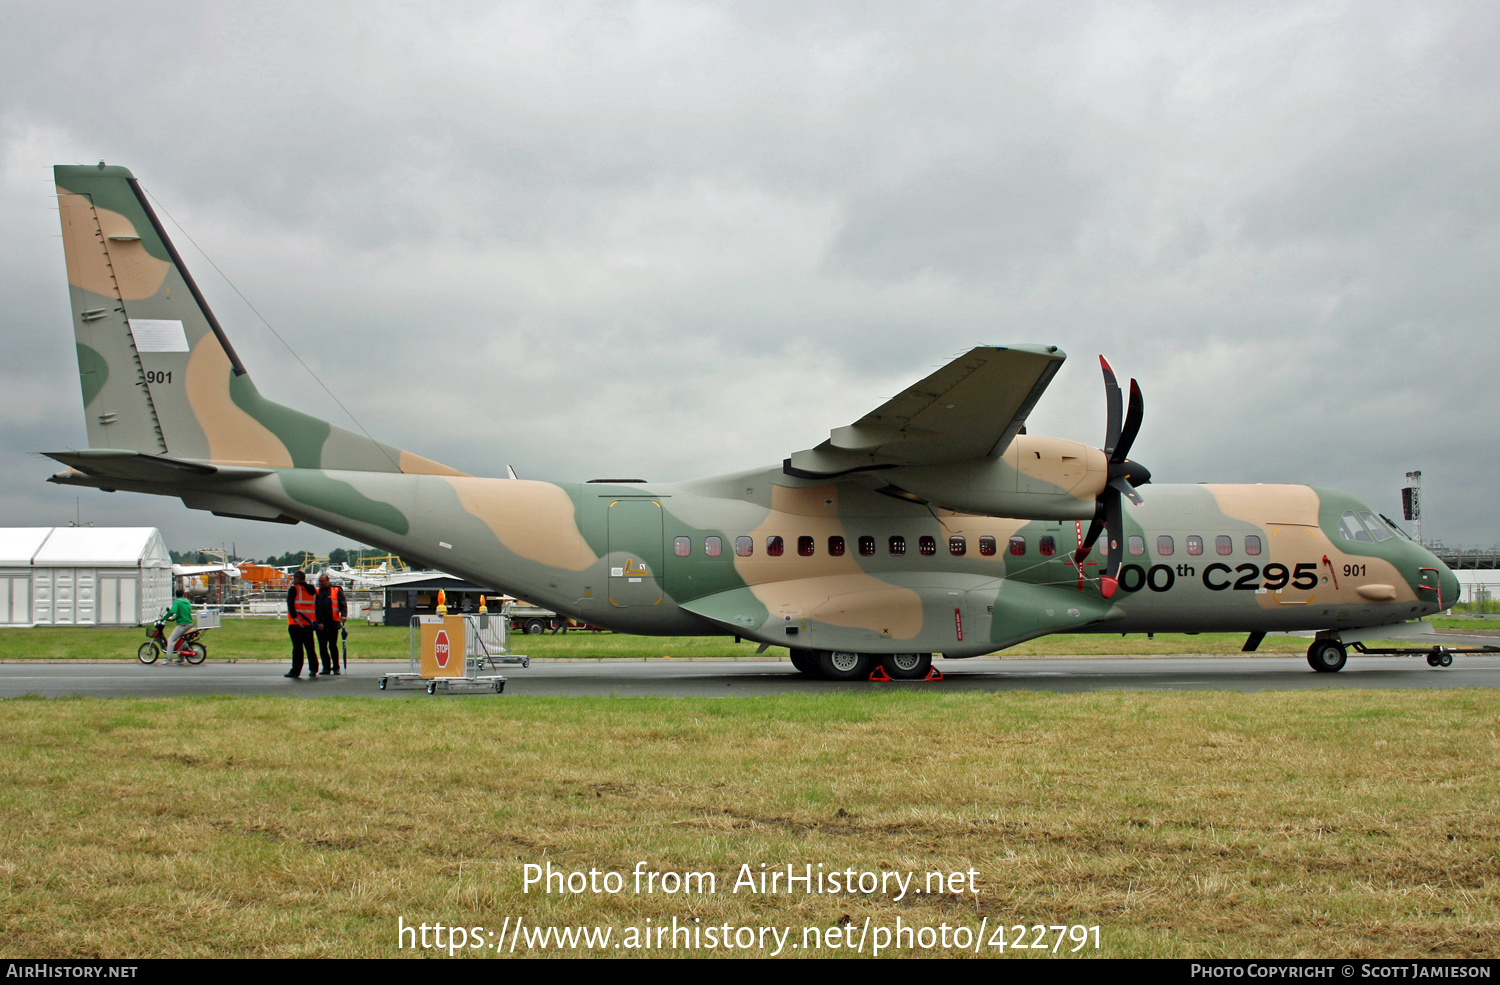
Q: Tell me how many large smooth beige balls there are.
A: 0